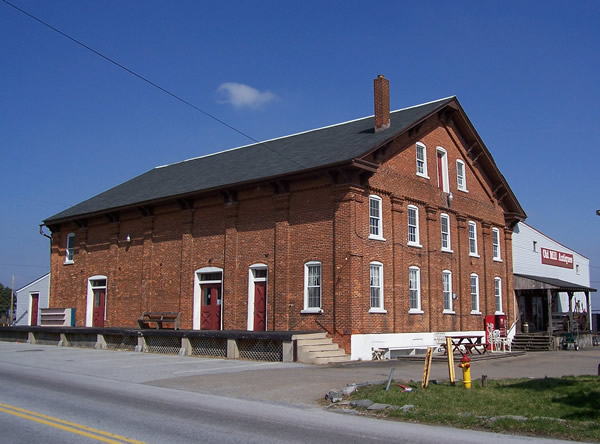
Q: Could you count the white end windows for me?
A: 12